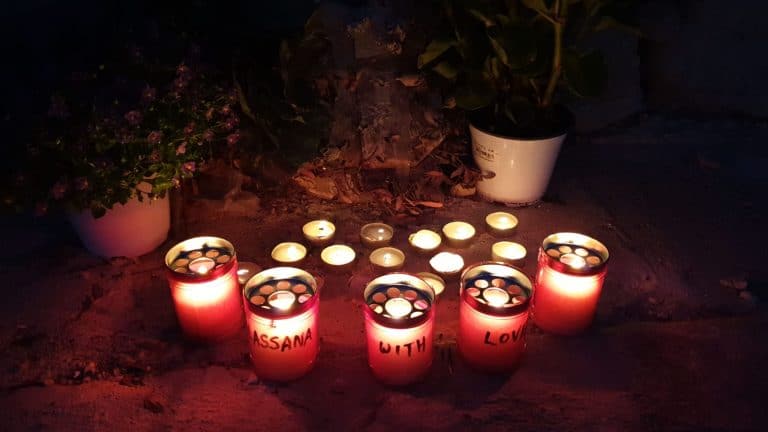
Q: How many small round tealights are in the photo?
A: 12